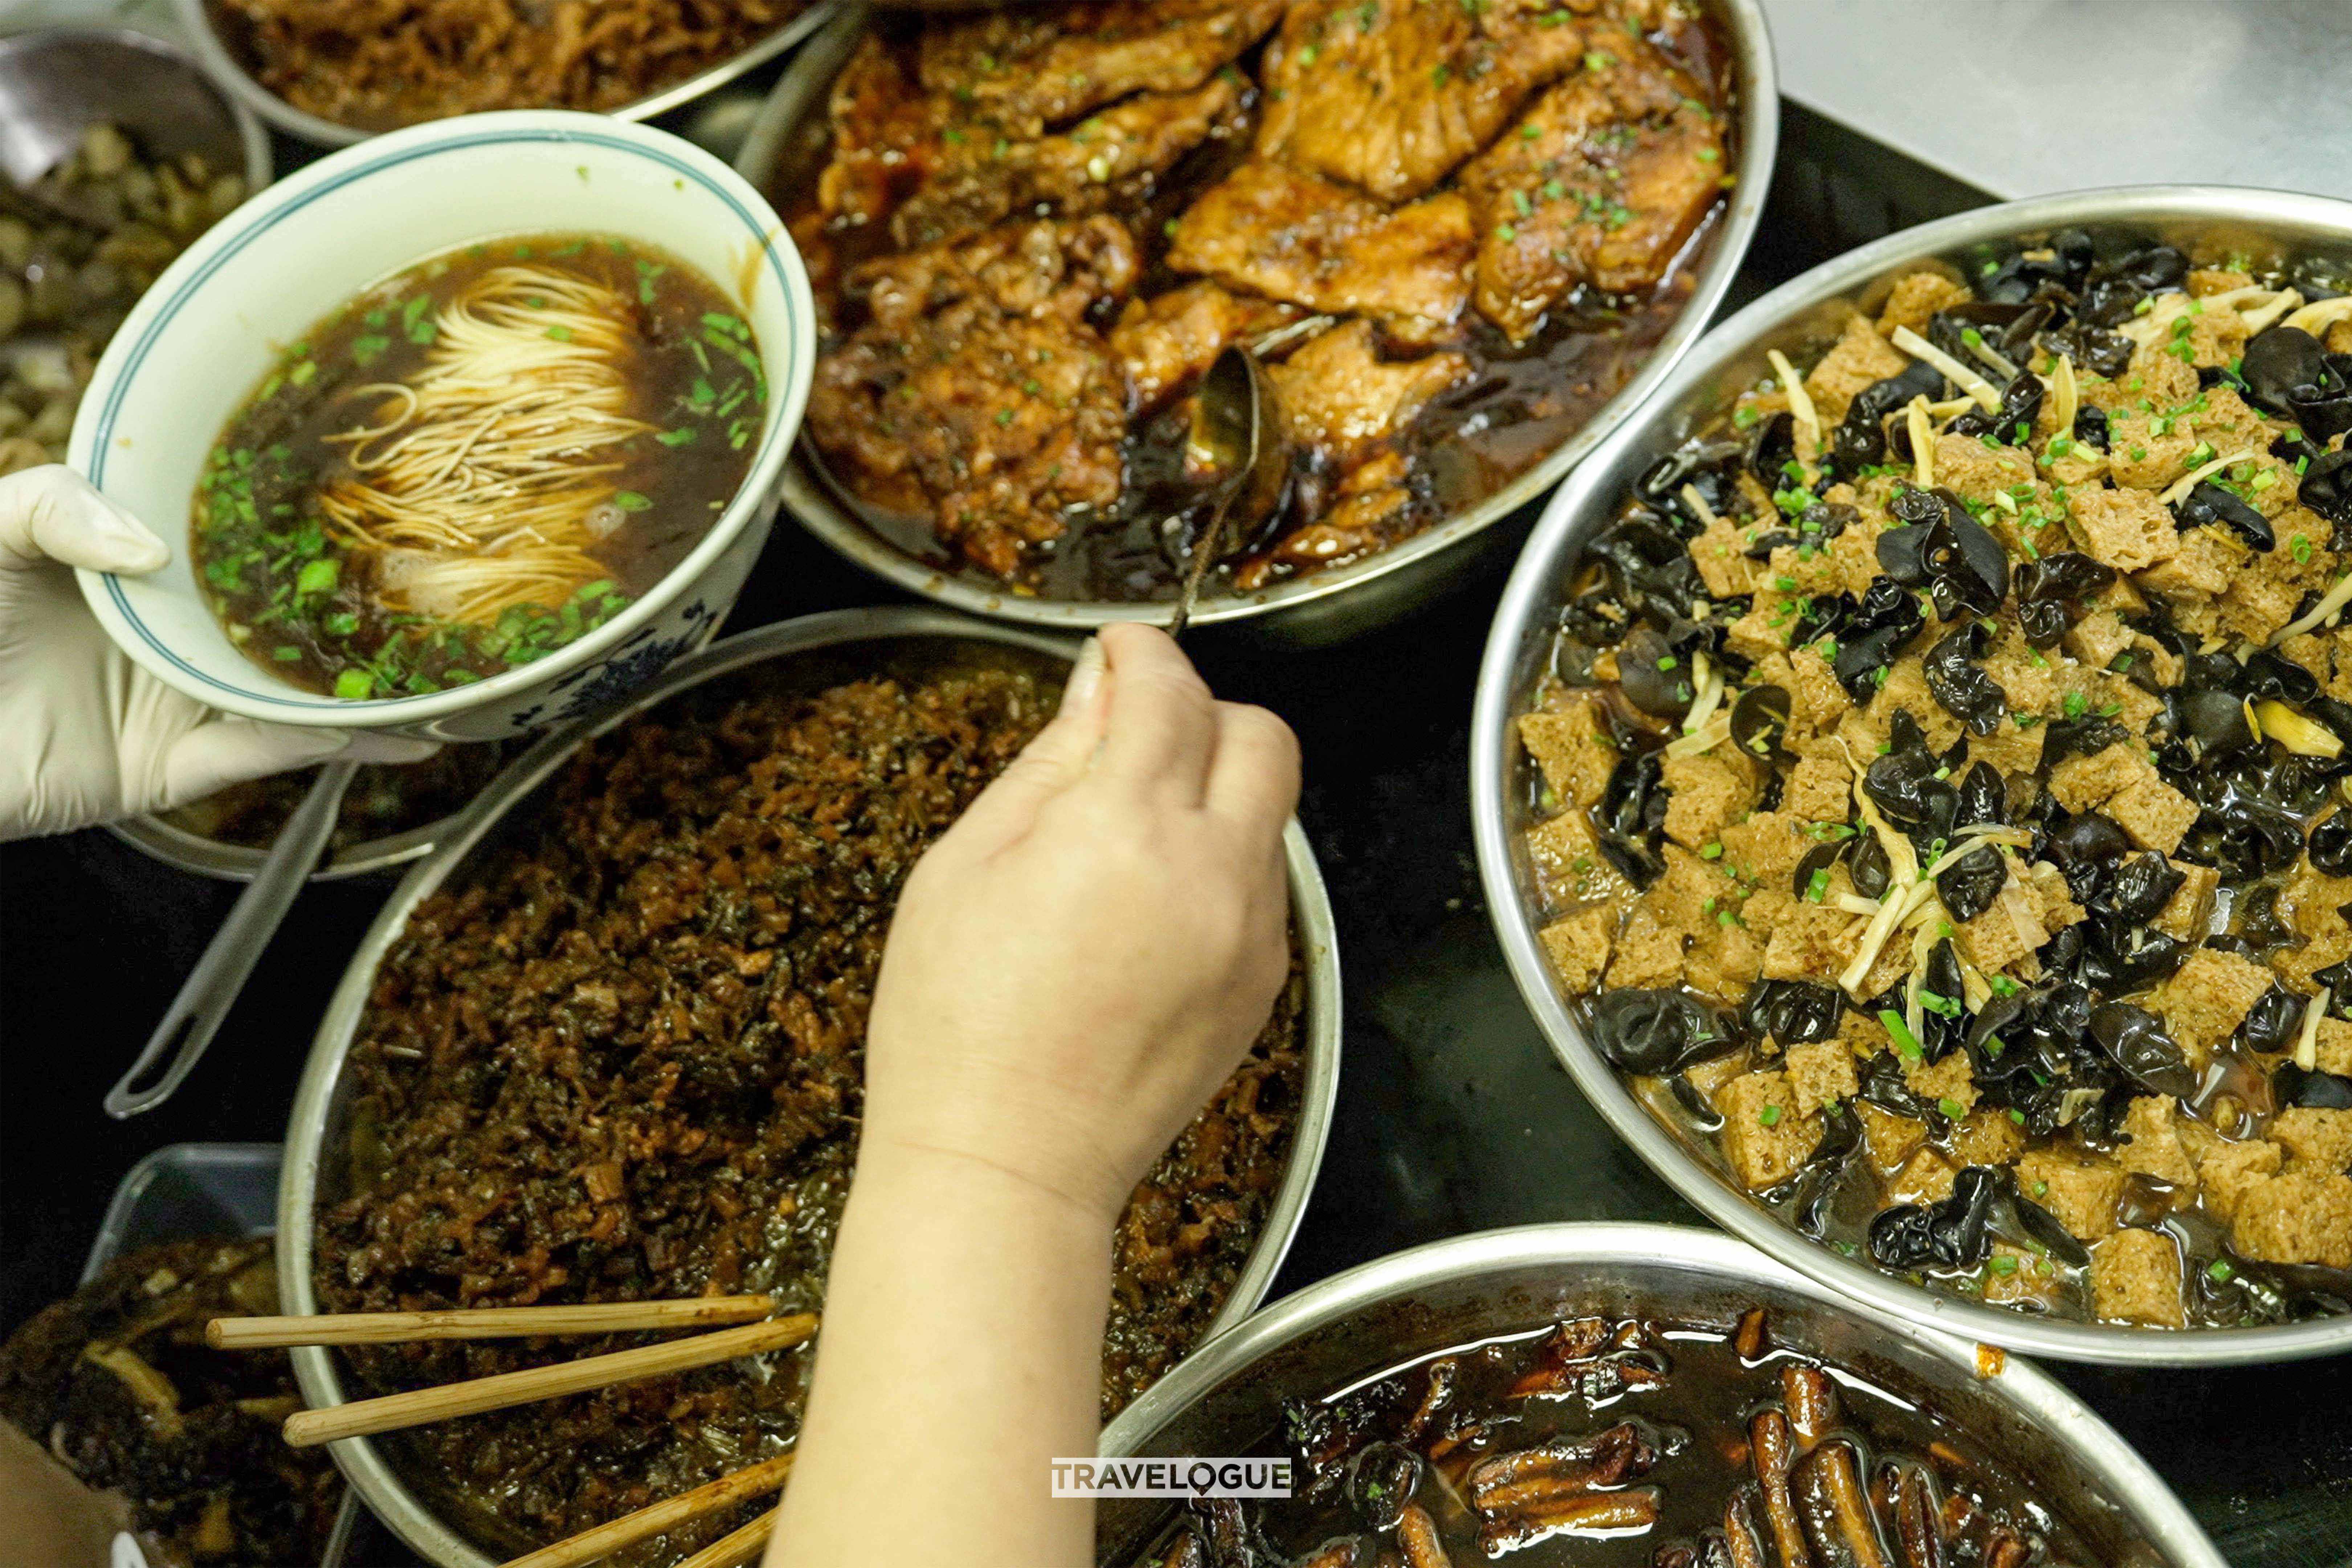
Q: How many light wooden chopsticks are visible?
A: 4